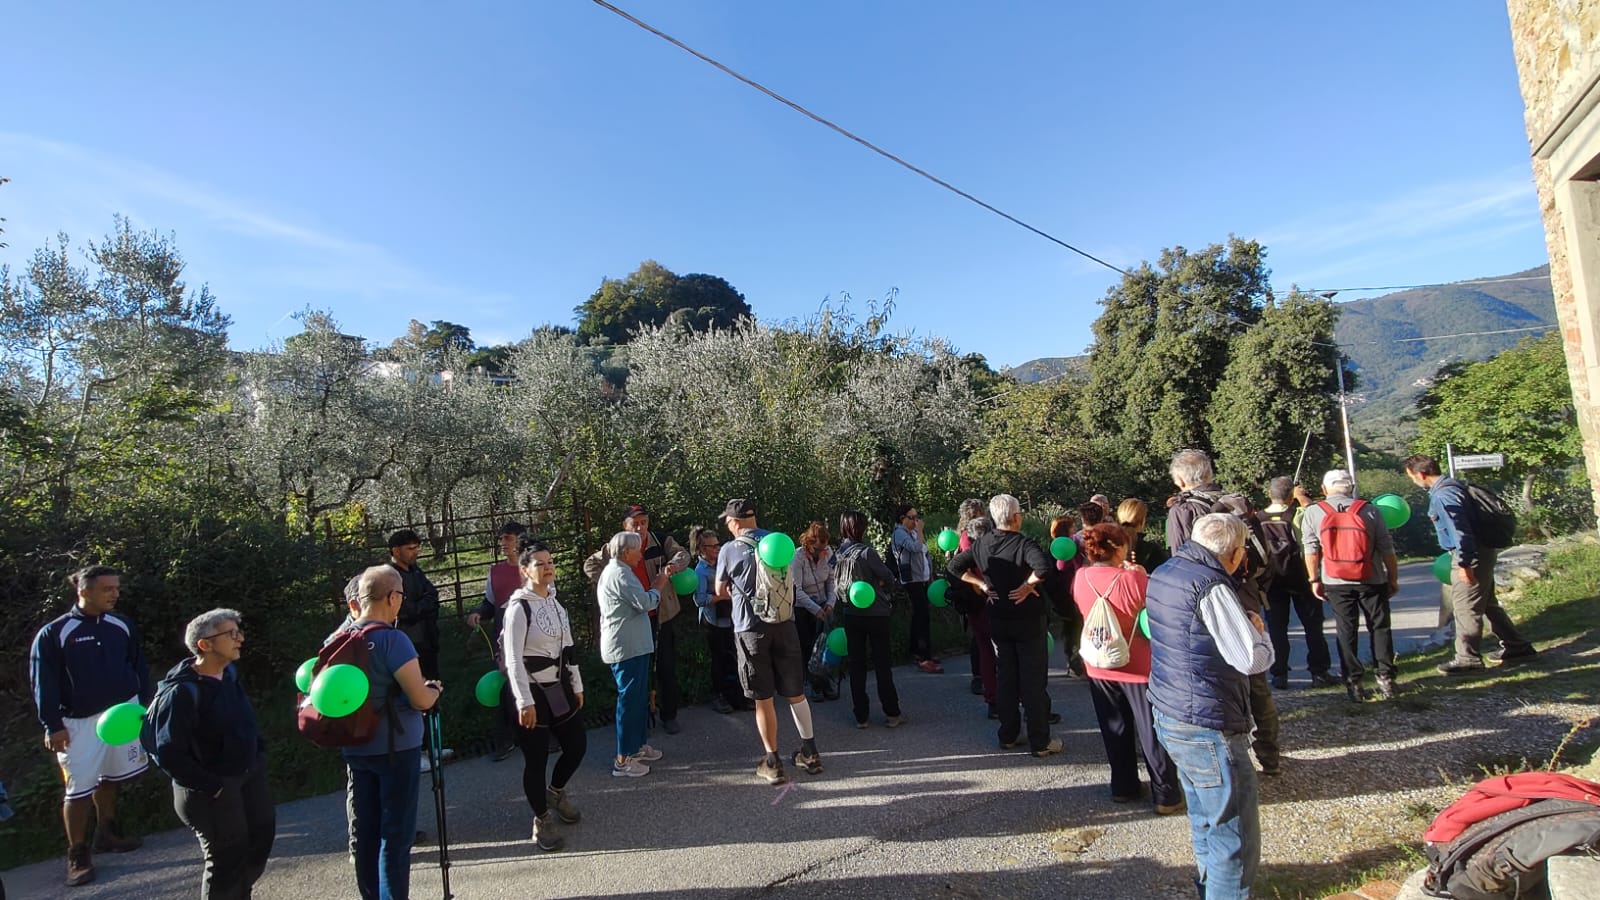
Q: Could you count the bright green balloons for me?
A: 15